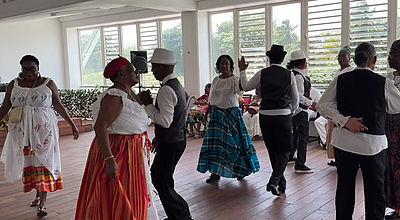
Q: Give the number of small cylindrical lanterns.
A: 0